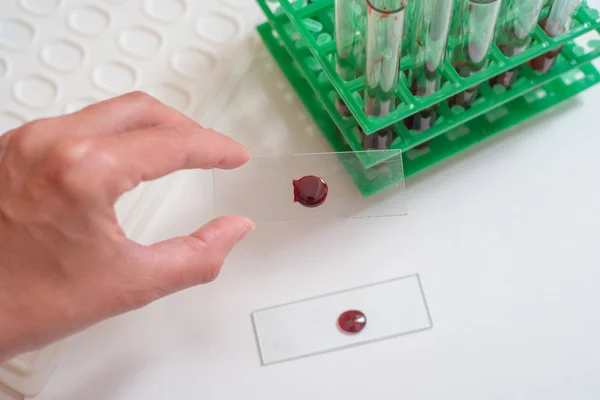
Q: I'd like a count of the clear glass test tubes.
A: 6